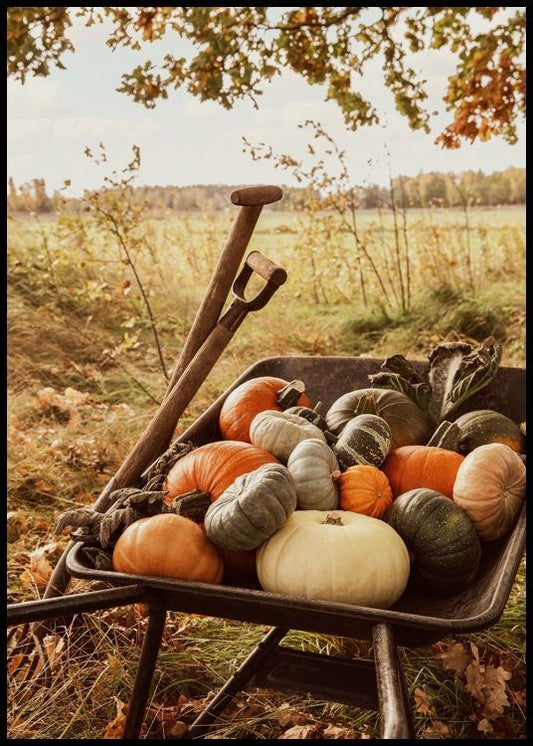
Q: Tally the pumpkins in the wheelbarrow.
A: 15